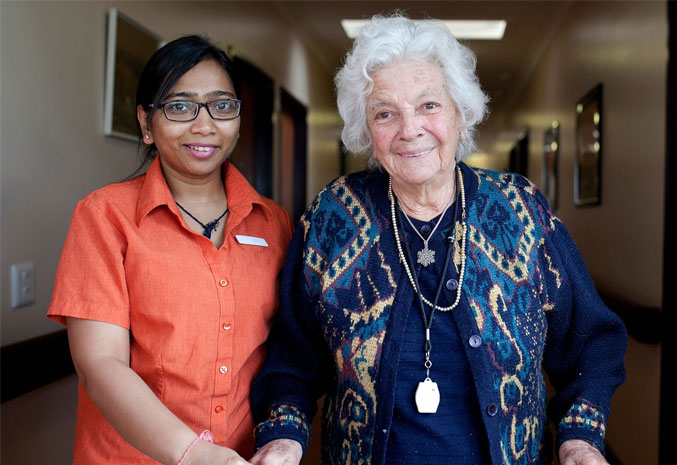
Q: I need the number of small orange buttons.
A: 4